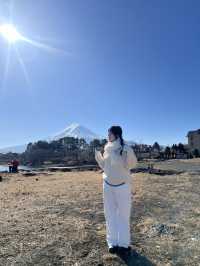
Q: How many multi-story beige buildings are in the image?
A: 1